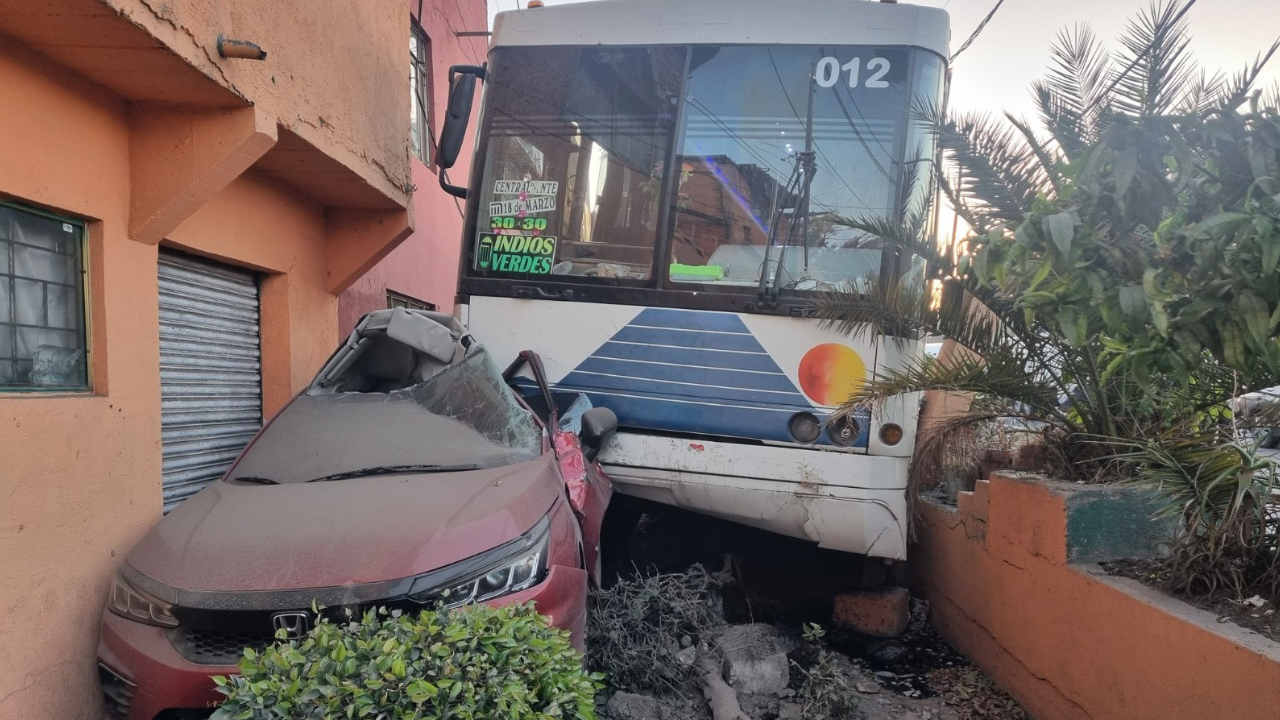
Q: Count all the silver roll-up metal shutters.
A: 1